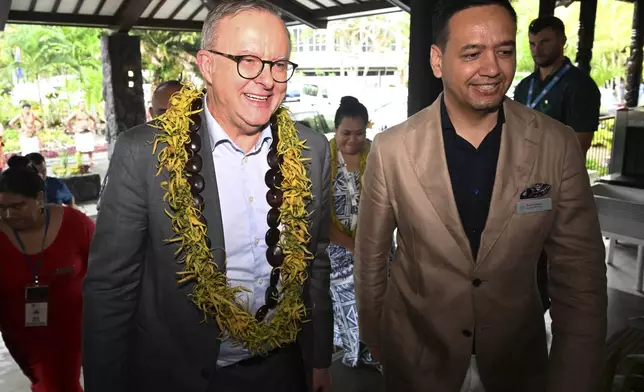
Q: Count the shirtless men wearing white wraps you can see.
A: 2